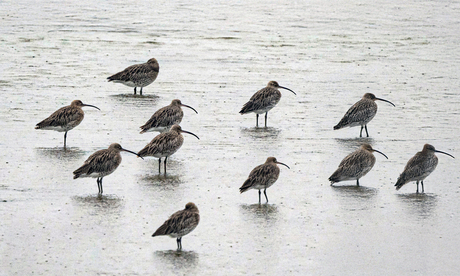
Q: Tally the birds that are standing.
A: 11